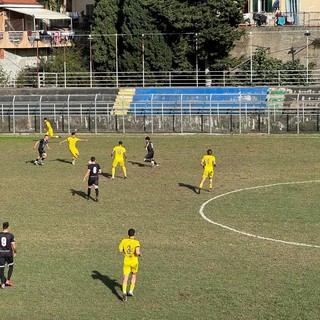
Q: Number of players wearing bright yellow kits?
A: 5